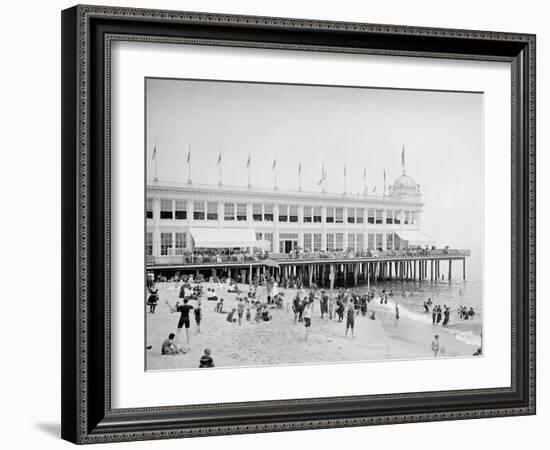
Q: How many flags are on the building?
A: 11